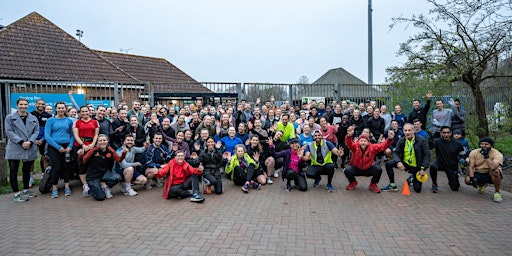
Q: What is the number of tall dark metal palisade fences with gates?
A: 1